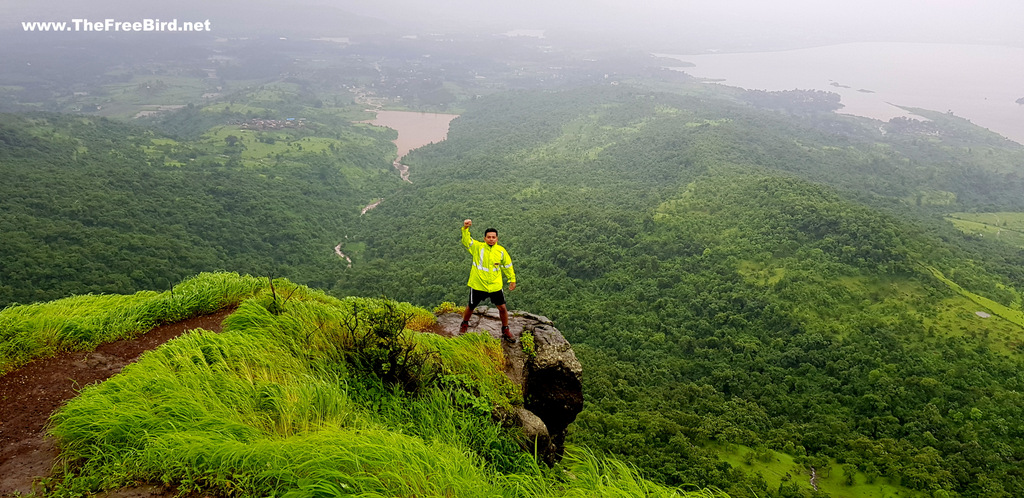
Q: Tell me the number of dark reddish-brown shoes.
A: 2